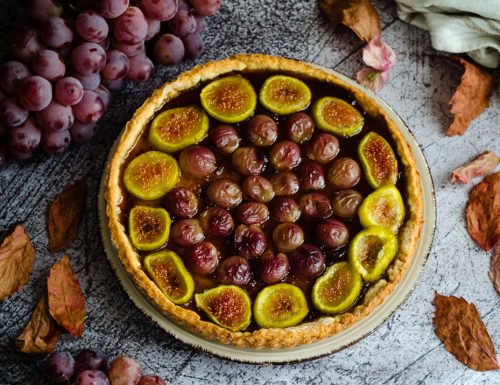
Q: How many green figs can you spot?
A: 13